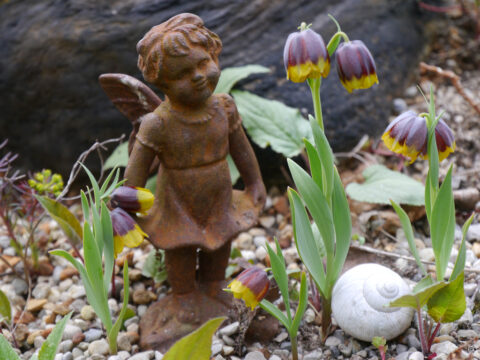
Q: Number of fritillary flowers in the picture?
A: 7